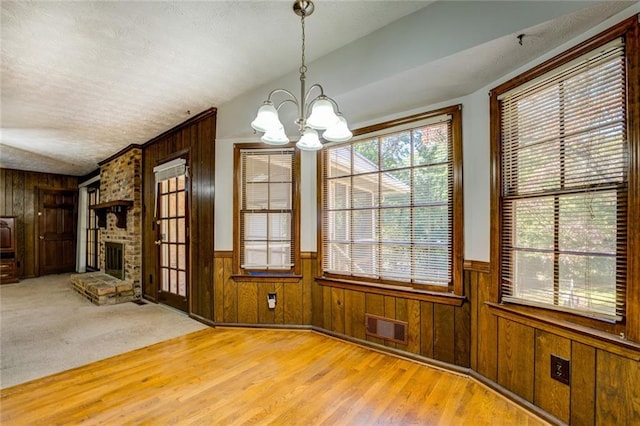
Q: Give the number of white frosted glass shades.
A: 5